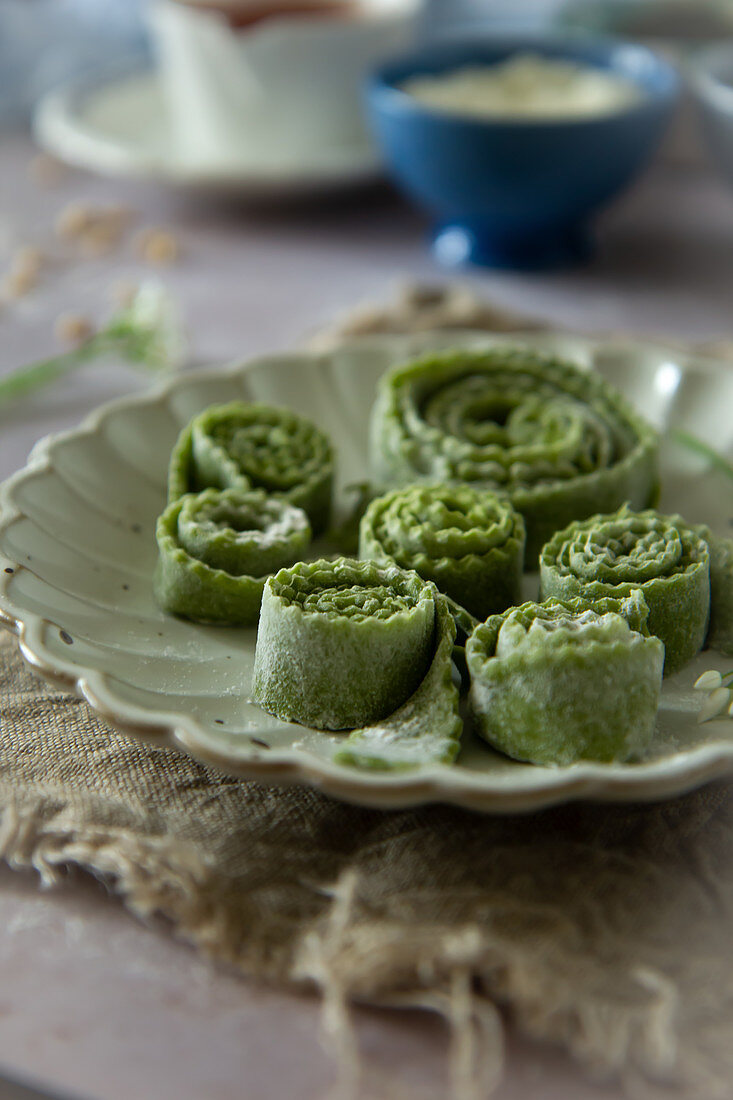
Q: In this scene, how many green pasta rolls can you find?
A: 7